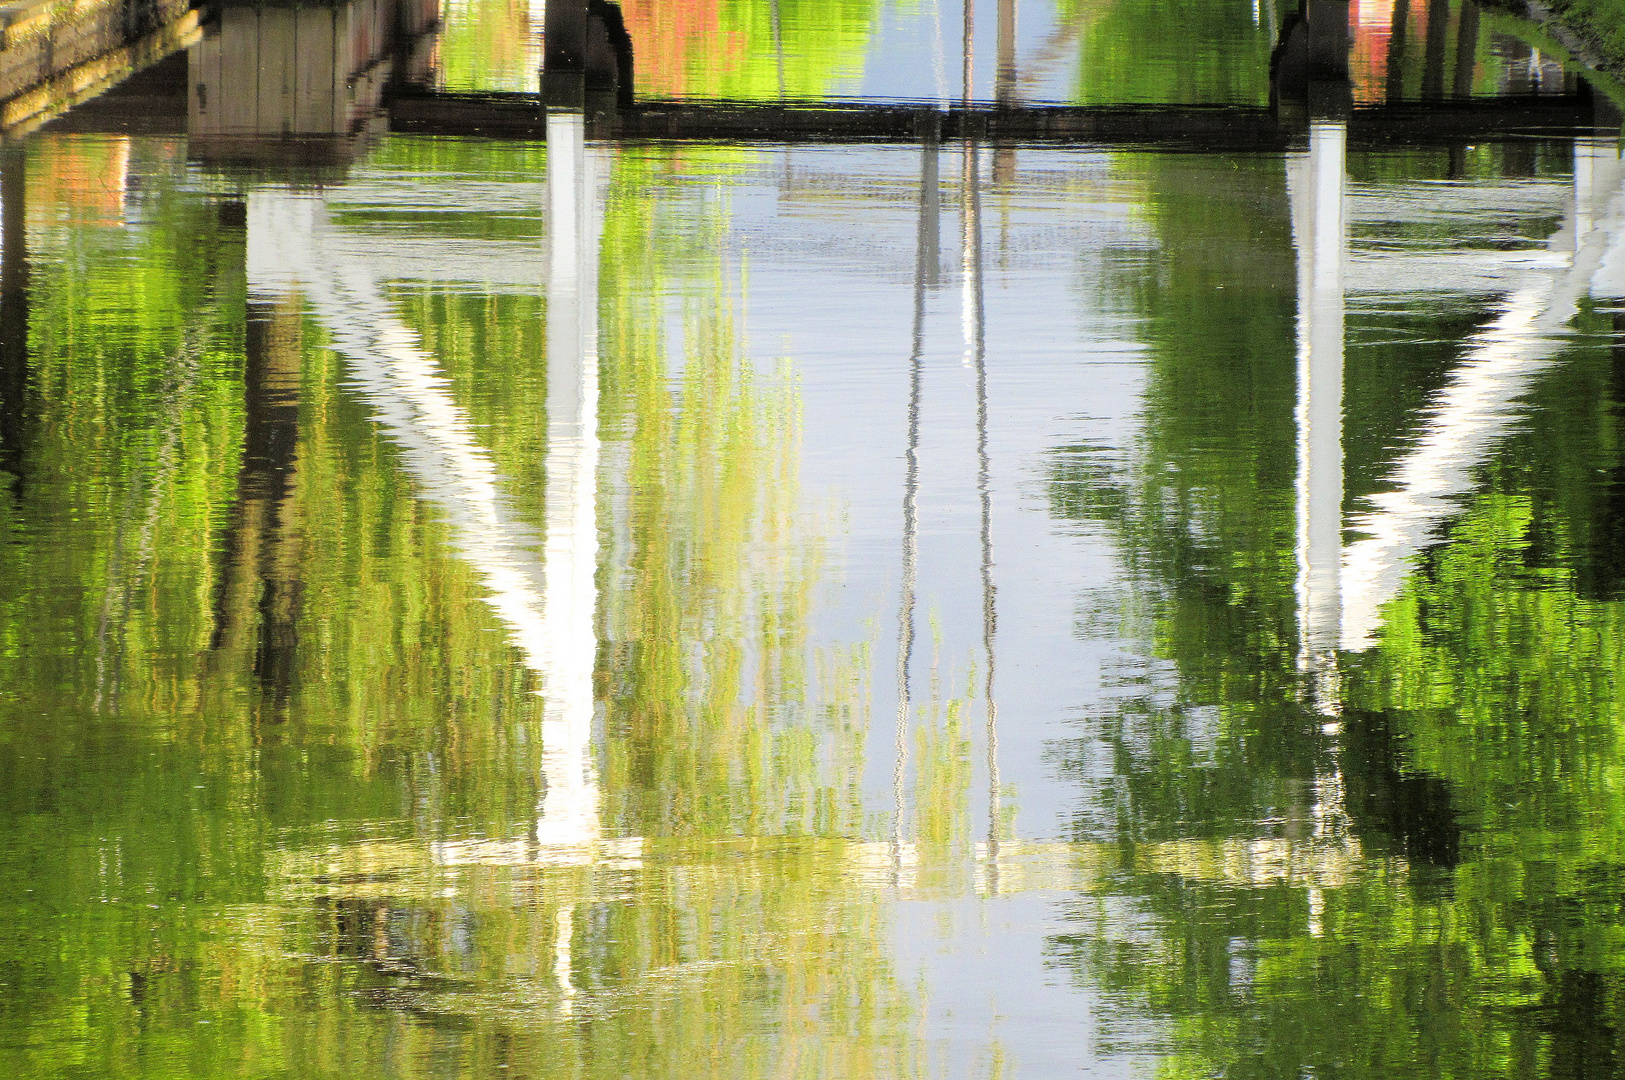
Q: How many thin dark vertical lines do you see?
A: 2